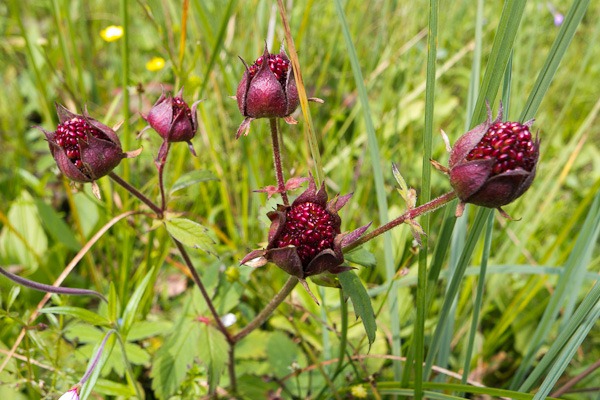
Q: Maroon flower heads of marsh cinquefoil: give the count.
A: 5